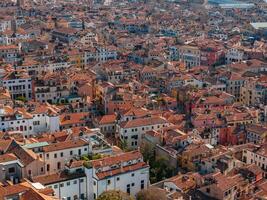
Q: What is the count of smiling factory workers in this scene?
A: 0